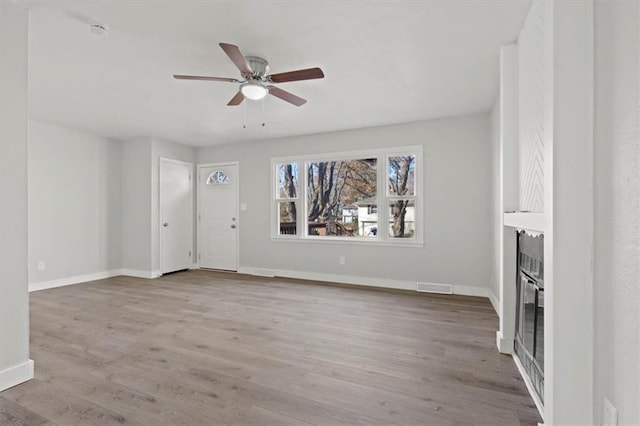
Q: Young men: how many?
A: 0